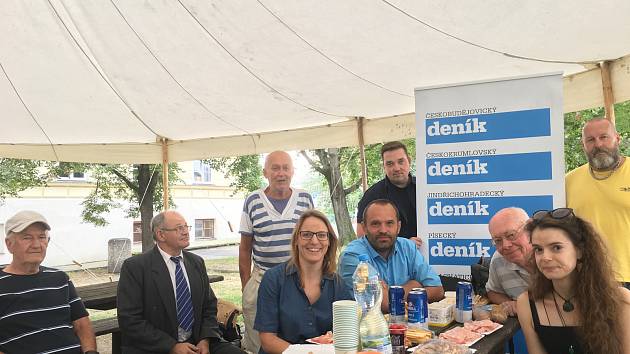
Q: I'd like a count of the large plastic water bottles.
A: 1